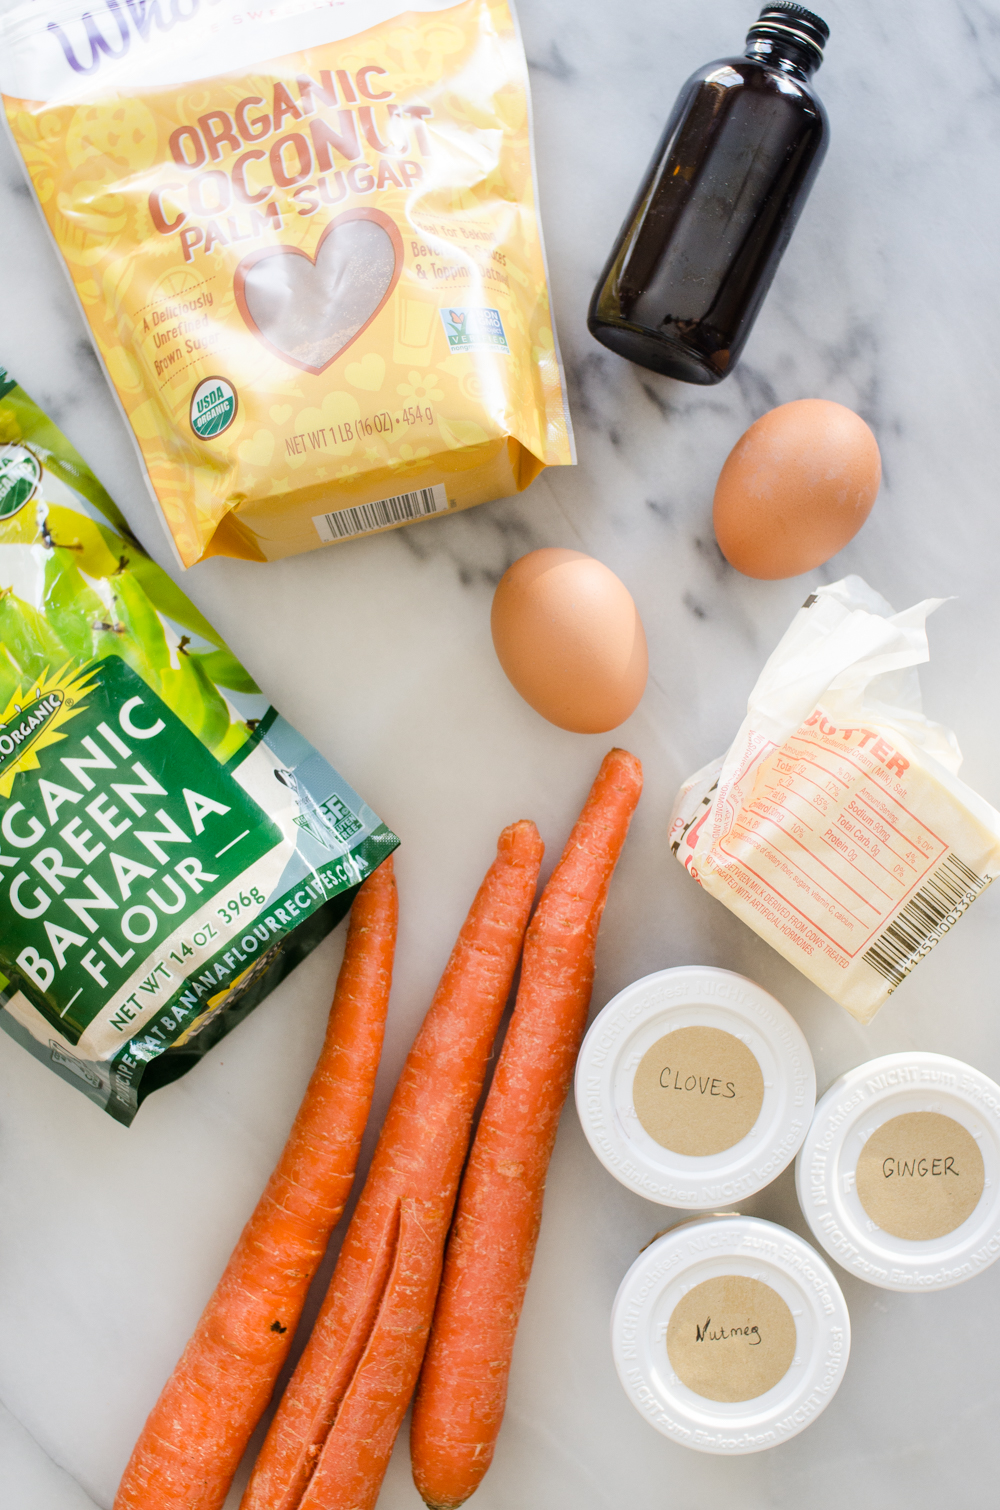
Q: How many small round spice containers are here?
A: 3